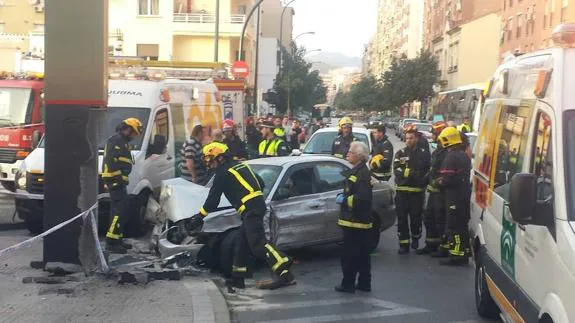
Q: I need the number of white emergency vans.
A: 2